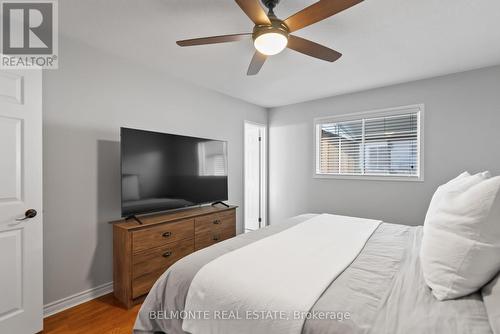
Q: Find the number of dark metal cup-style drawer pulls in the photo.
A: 4